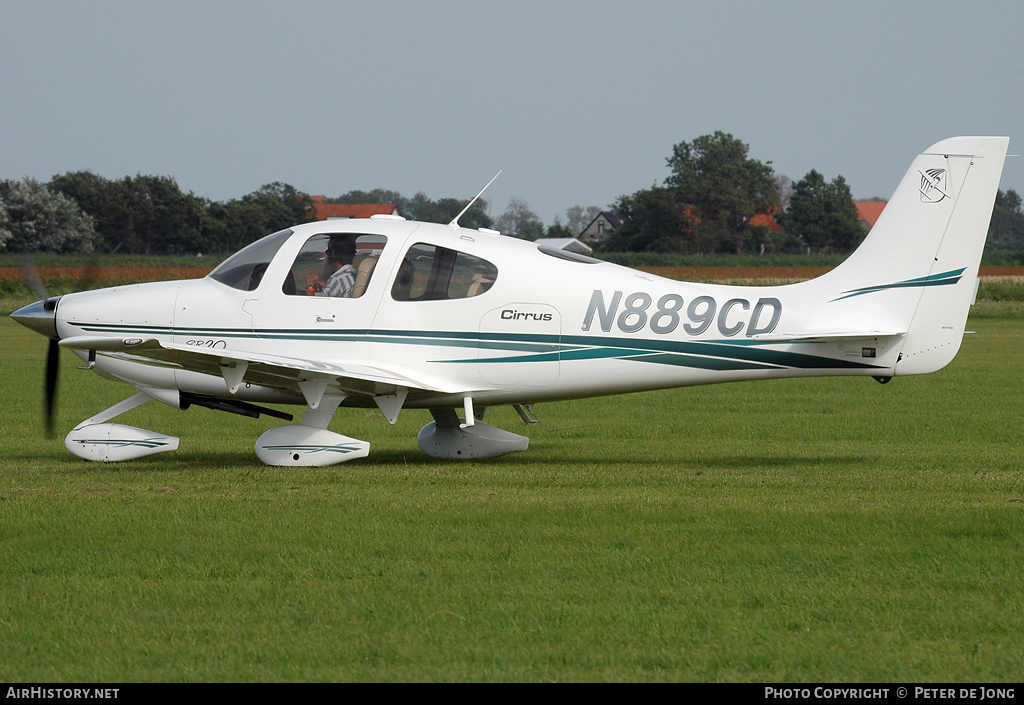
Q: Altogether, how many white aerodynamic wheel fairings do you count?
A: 3